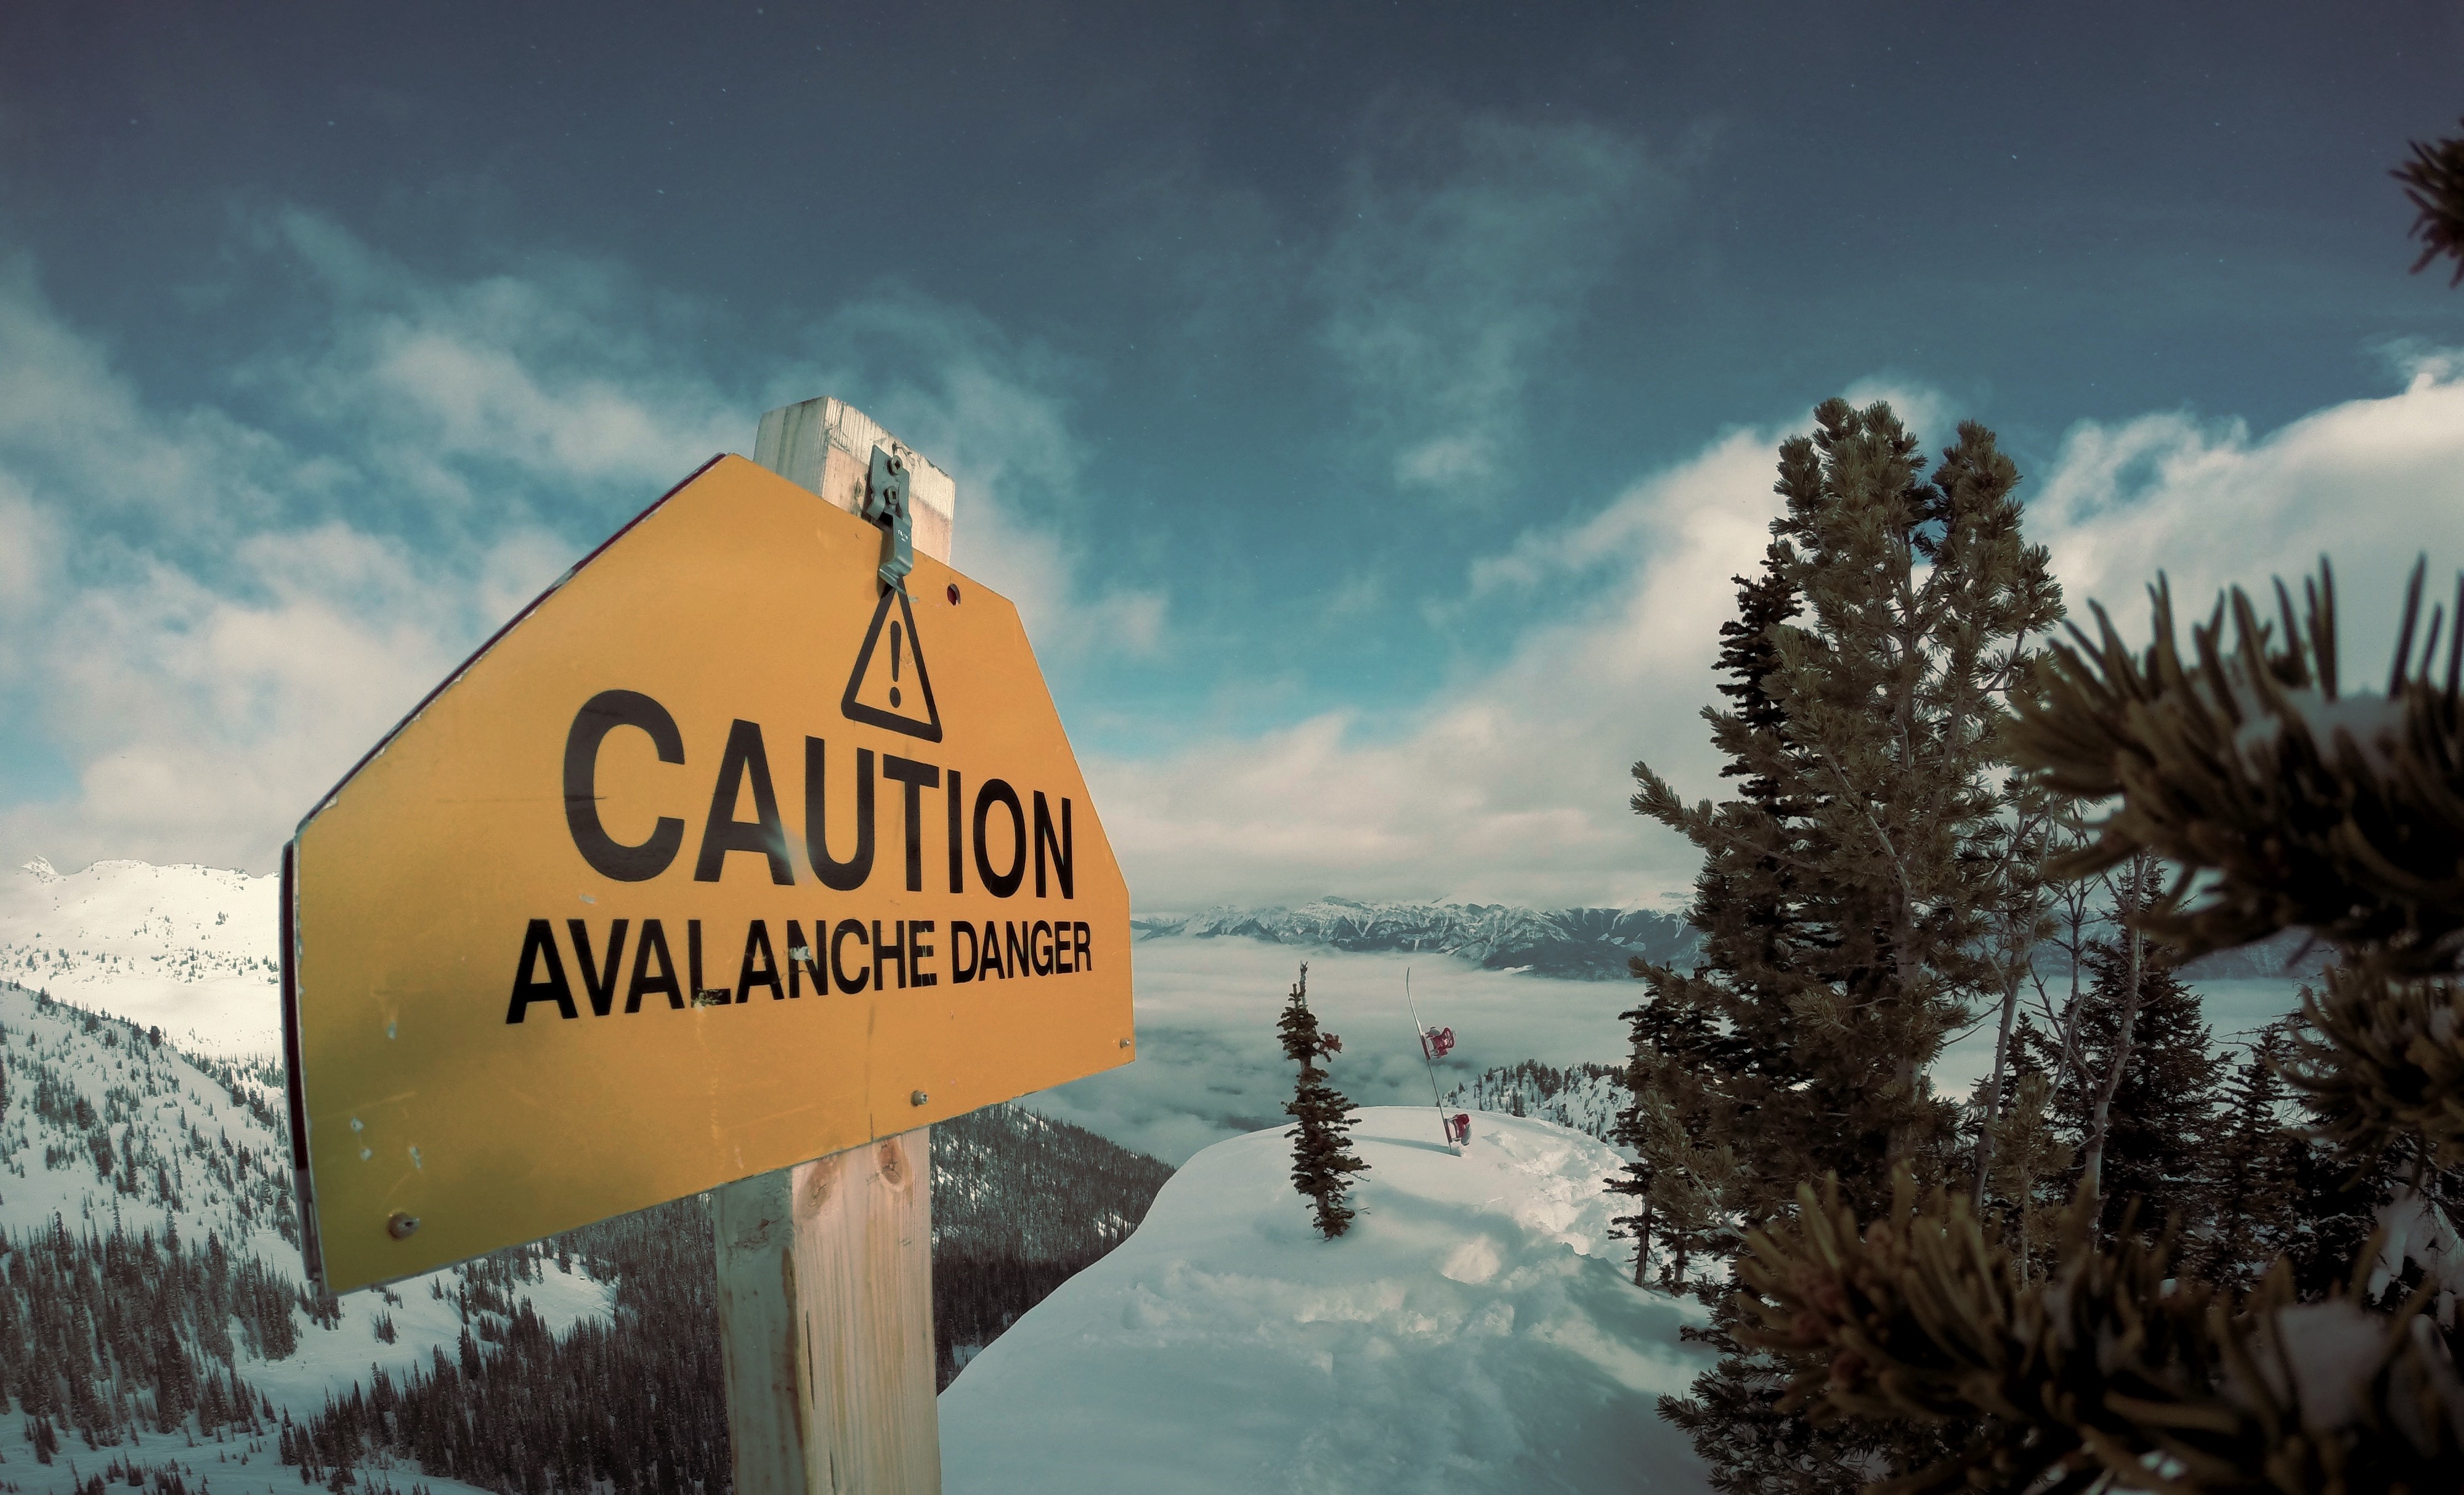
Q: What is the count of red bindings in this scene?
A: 2